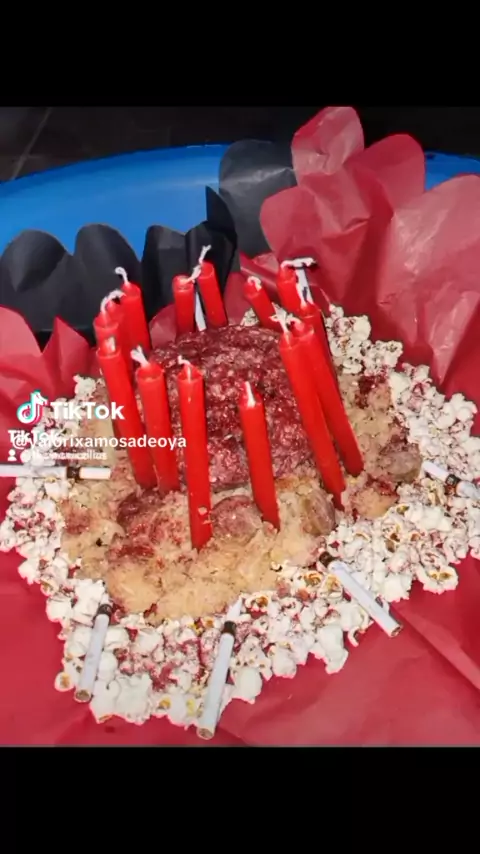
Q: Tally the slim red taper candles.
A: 14